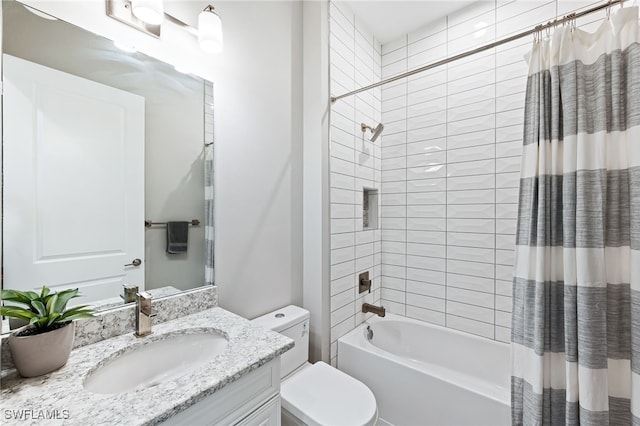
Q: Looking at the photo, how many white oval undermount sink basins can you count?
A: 1